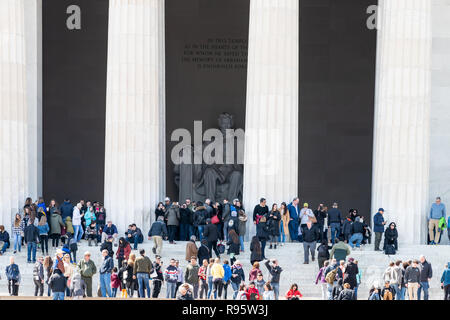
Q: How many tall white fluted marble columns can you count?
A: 4